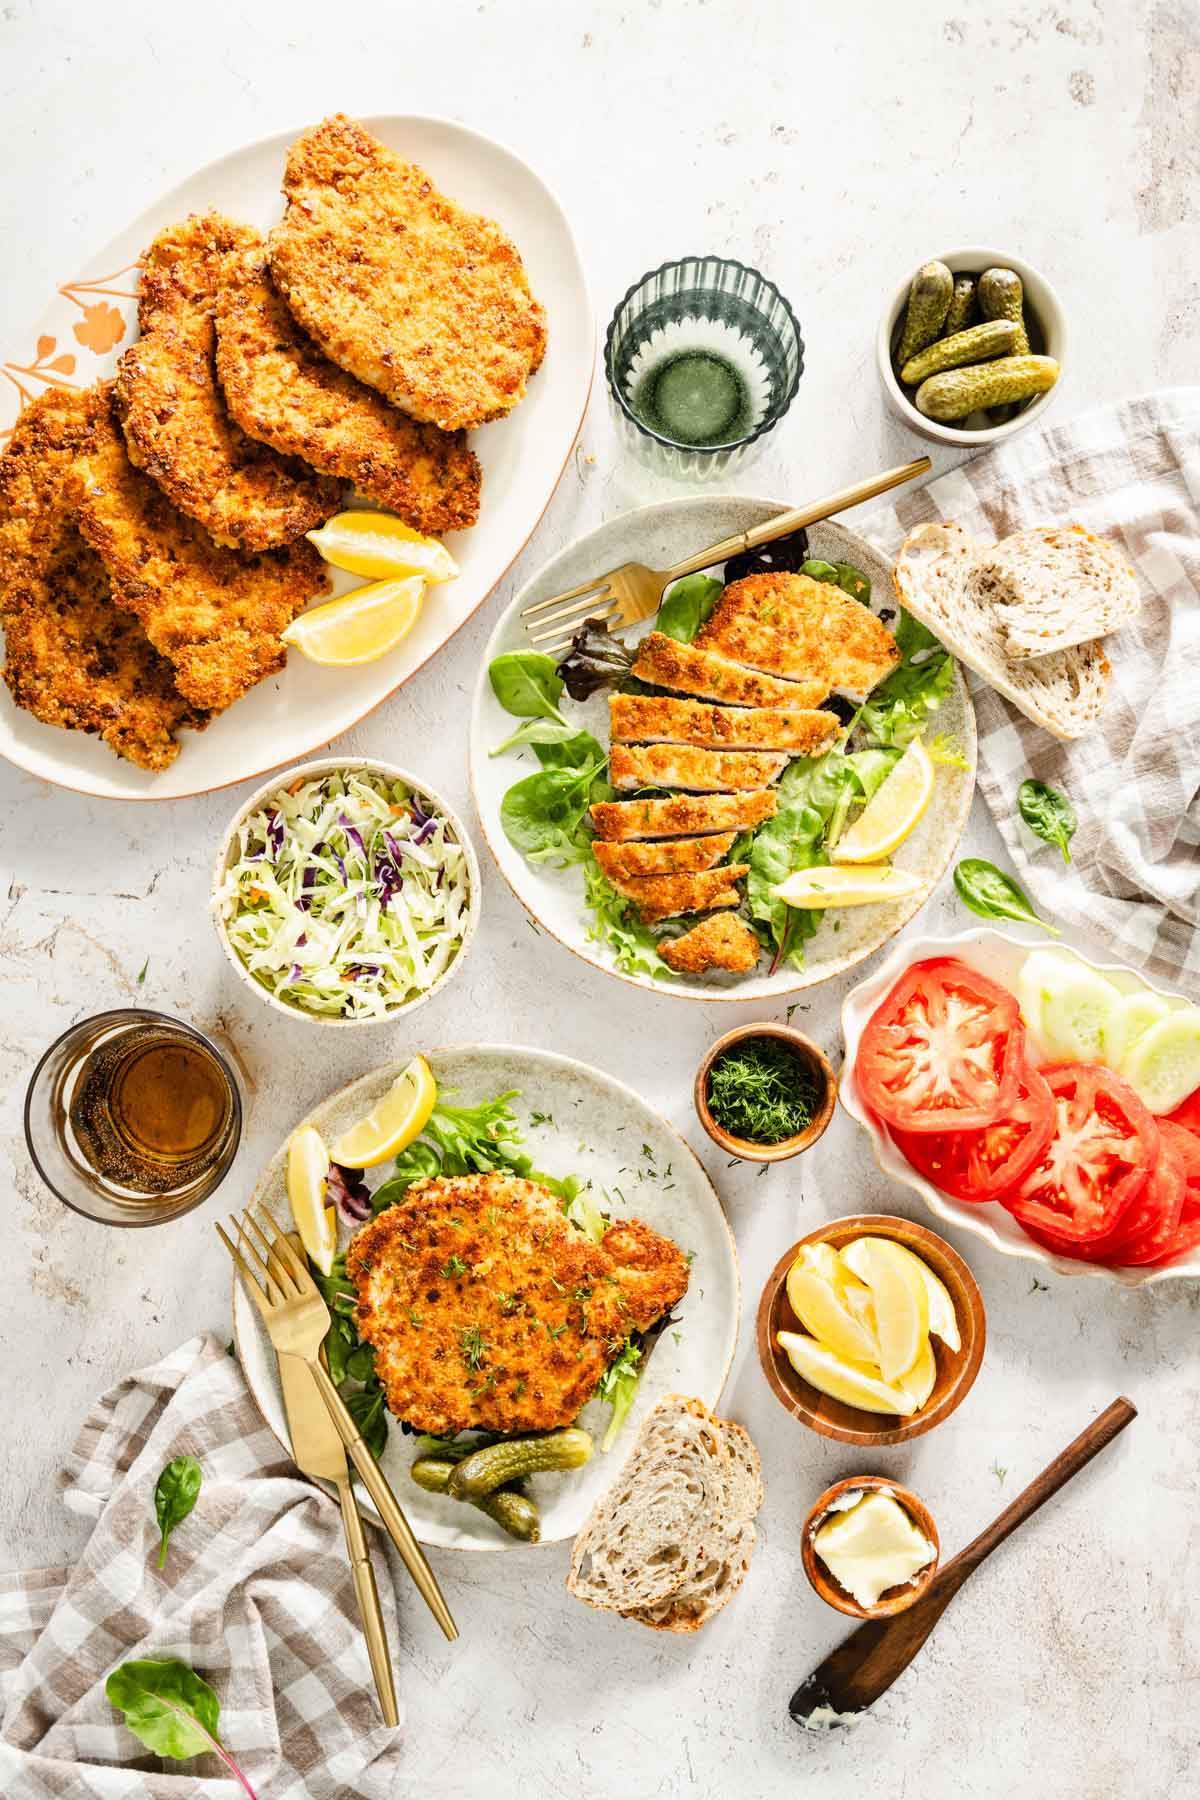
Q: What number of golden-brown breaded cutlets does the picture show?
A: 7